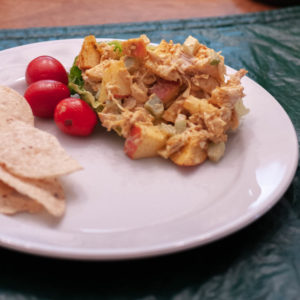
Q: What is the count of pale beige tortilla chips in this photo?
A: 4